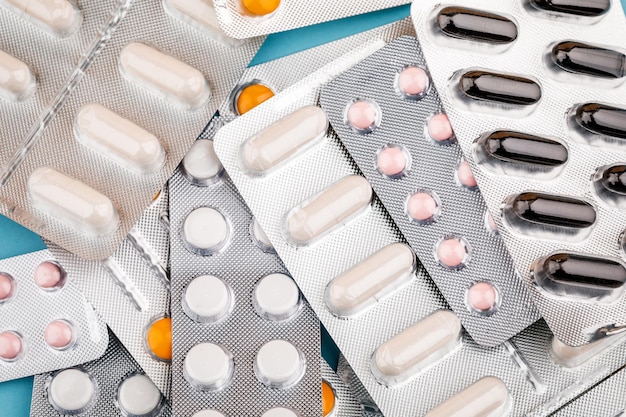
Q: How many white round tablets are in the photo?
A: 11